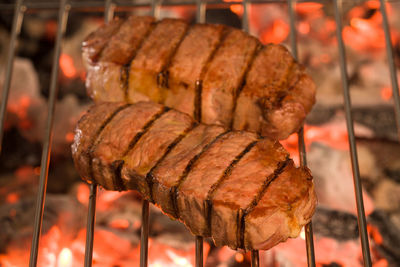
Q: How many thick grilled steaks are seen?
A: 2